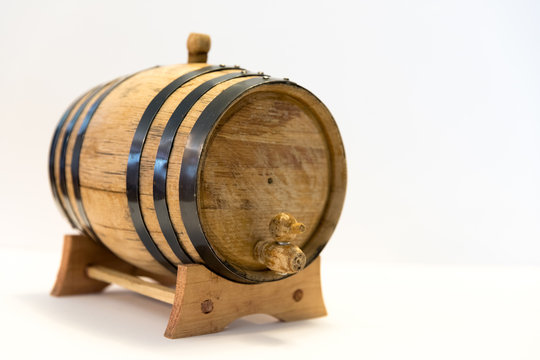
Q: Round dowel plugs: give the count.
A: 2